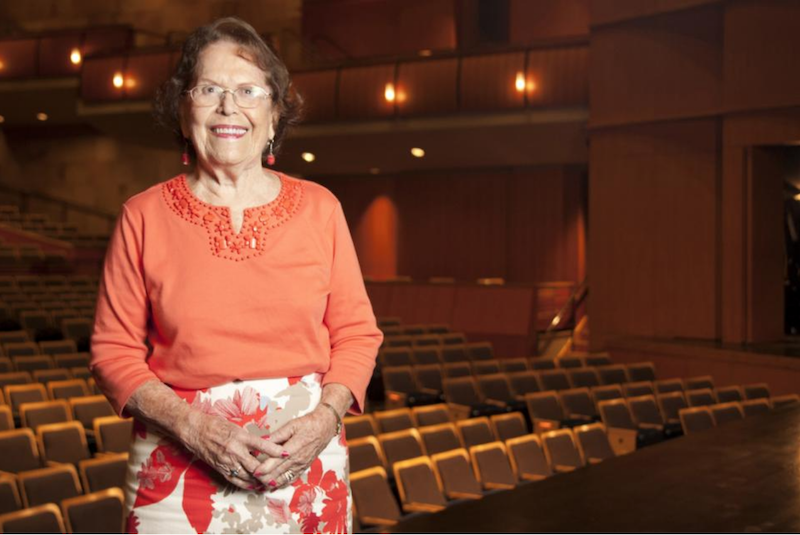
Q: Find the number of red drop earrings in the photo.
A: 2